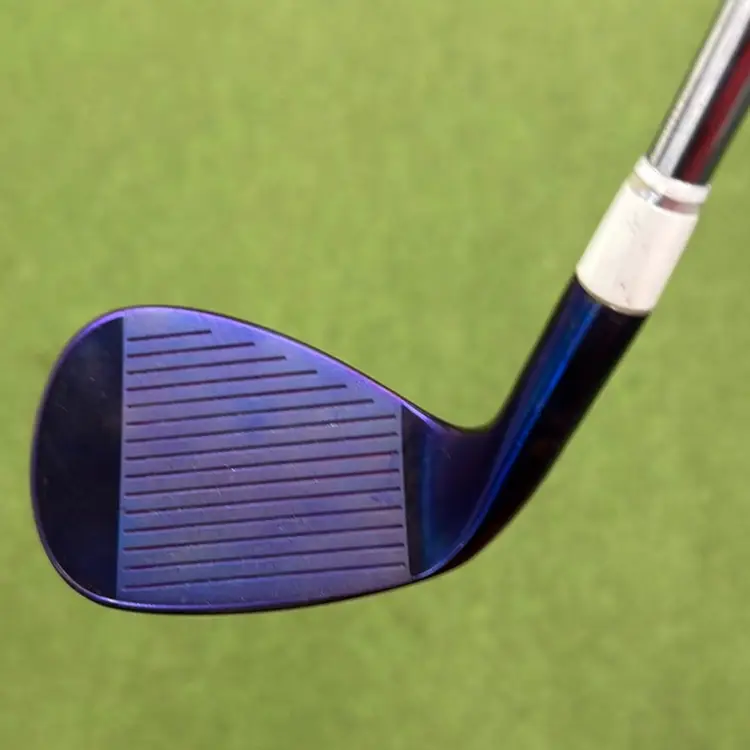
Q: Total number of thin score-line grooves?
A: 15